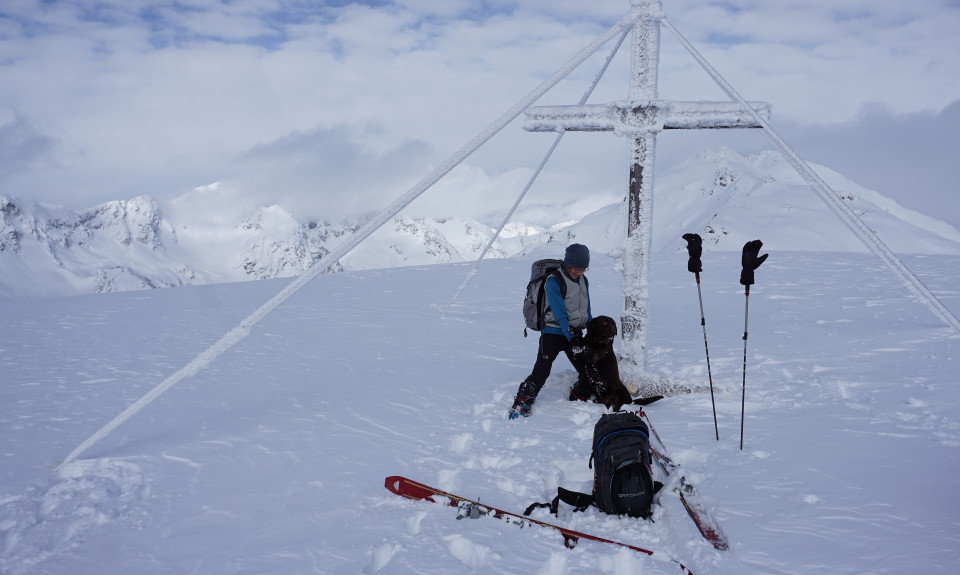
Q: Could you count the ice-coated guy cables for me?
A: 3